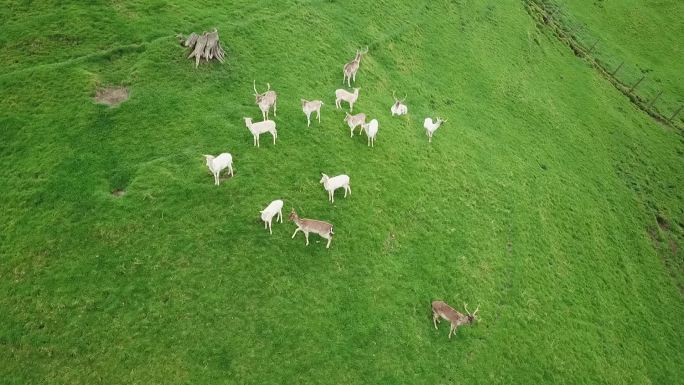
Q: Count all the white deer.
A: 8